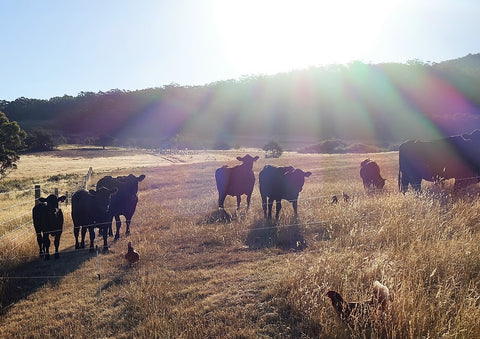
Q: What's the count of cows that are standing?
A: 7